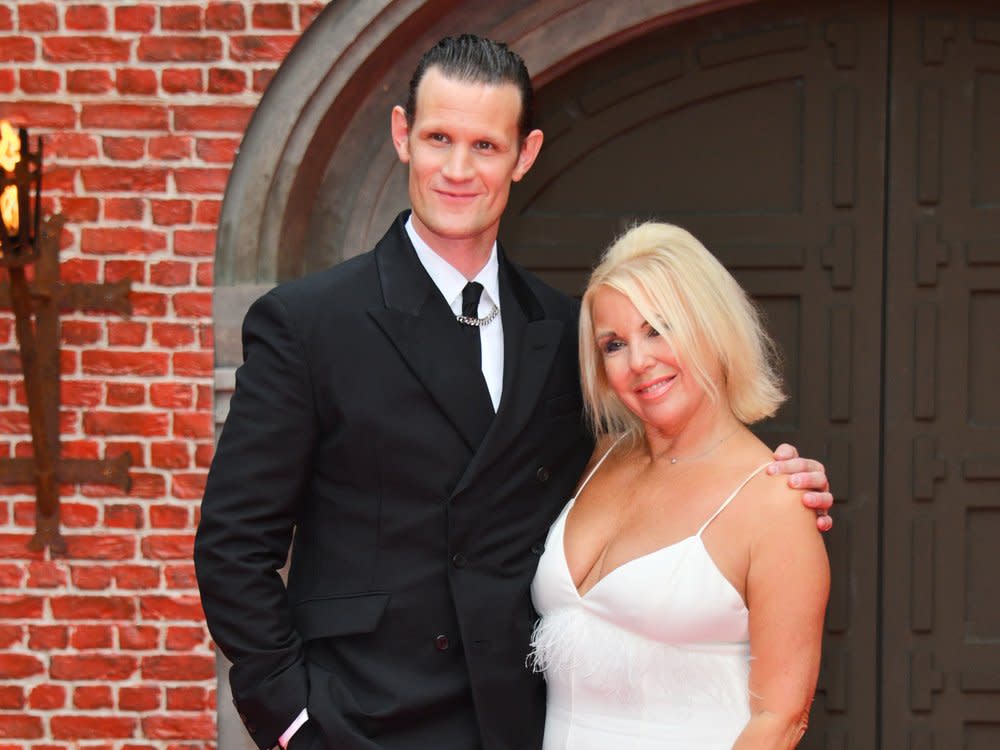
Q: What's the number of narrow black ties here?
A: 1